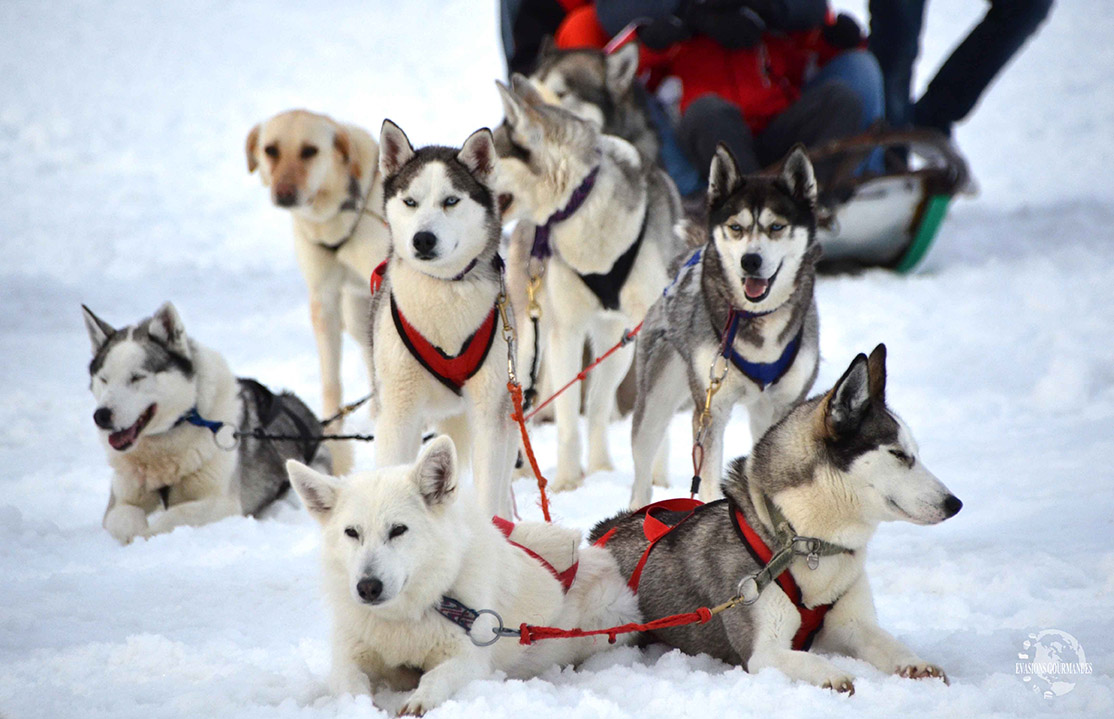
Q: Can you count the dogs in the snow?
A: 8